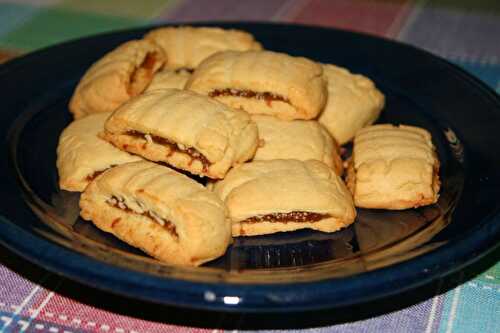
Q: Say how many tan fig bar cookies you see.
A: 11